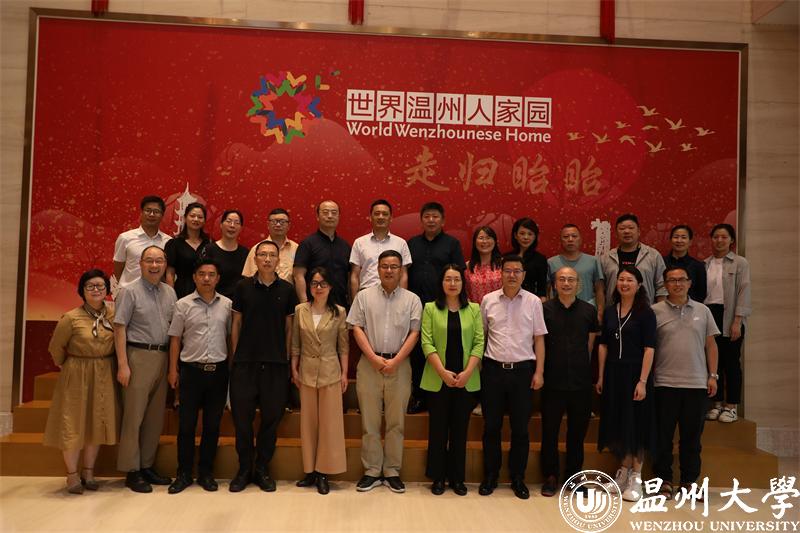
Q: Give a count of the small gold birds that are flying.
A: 10